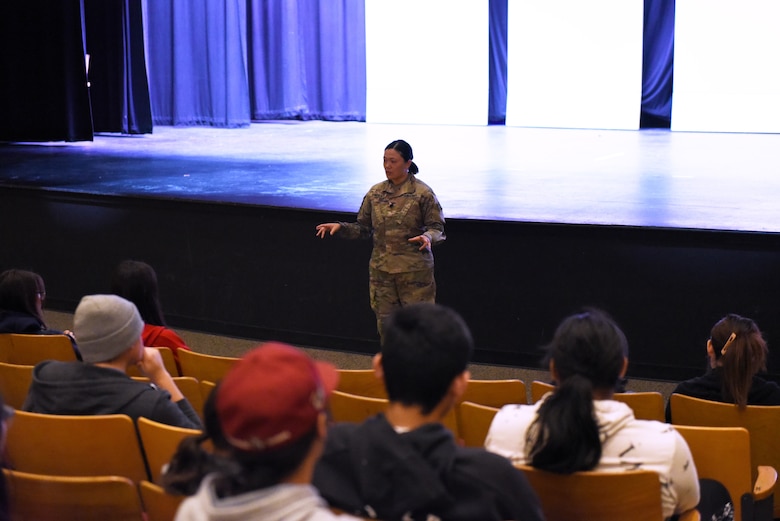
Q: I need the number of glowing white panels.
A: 3